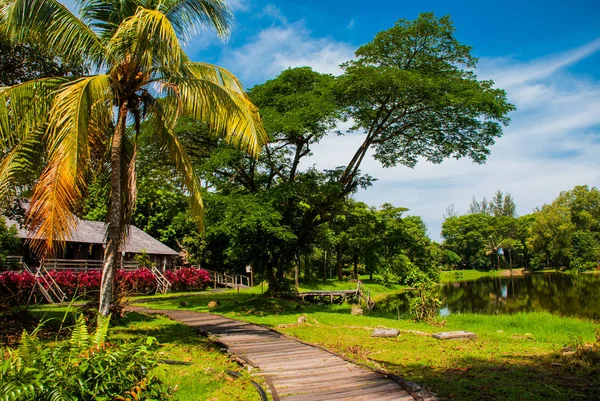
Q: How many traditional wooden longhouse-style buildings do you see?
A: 1